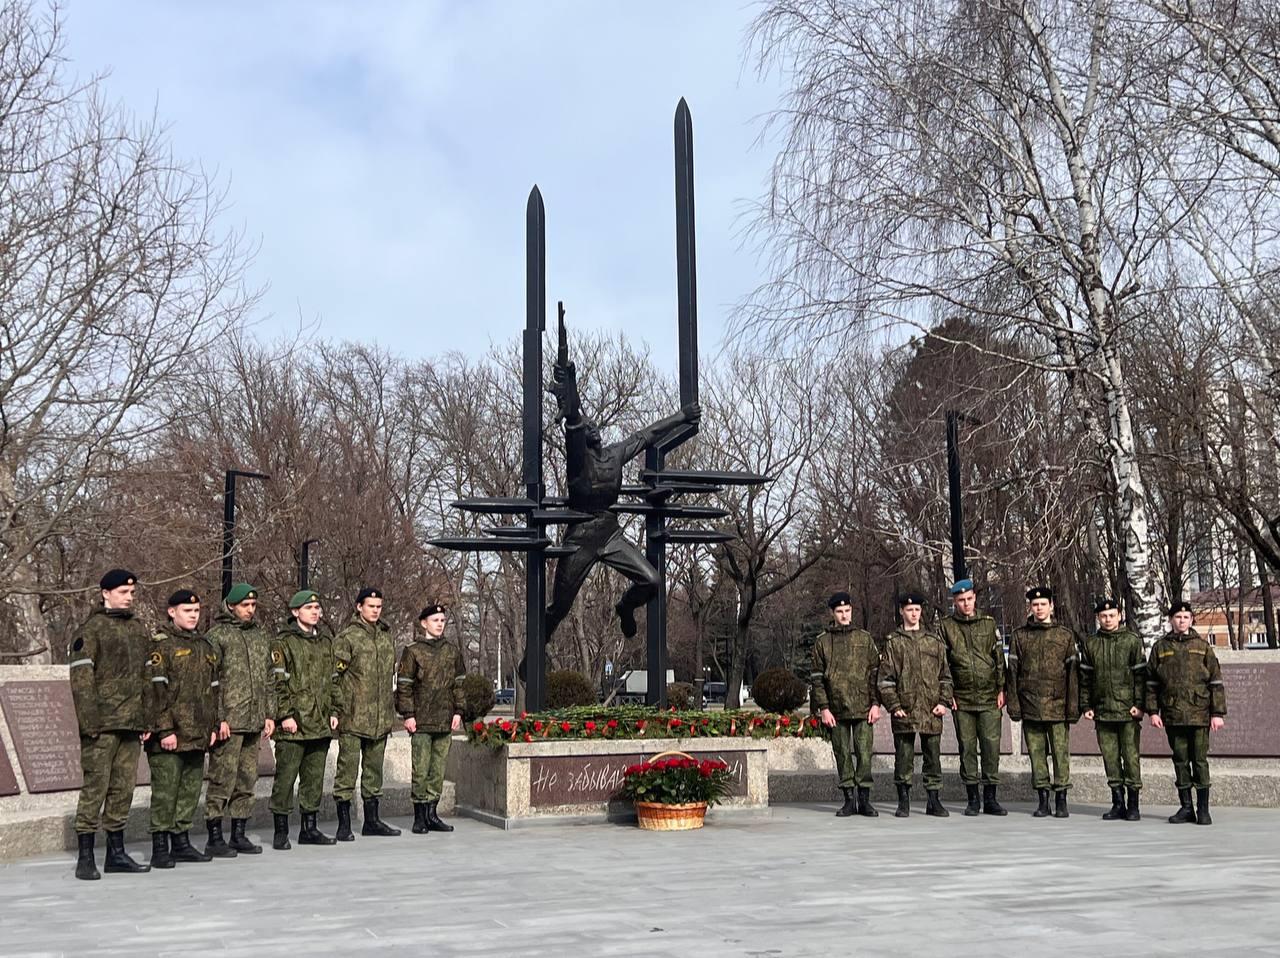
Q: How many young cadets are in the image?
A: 12